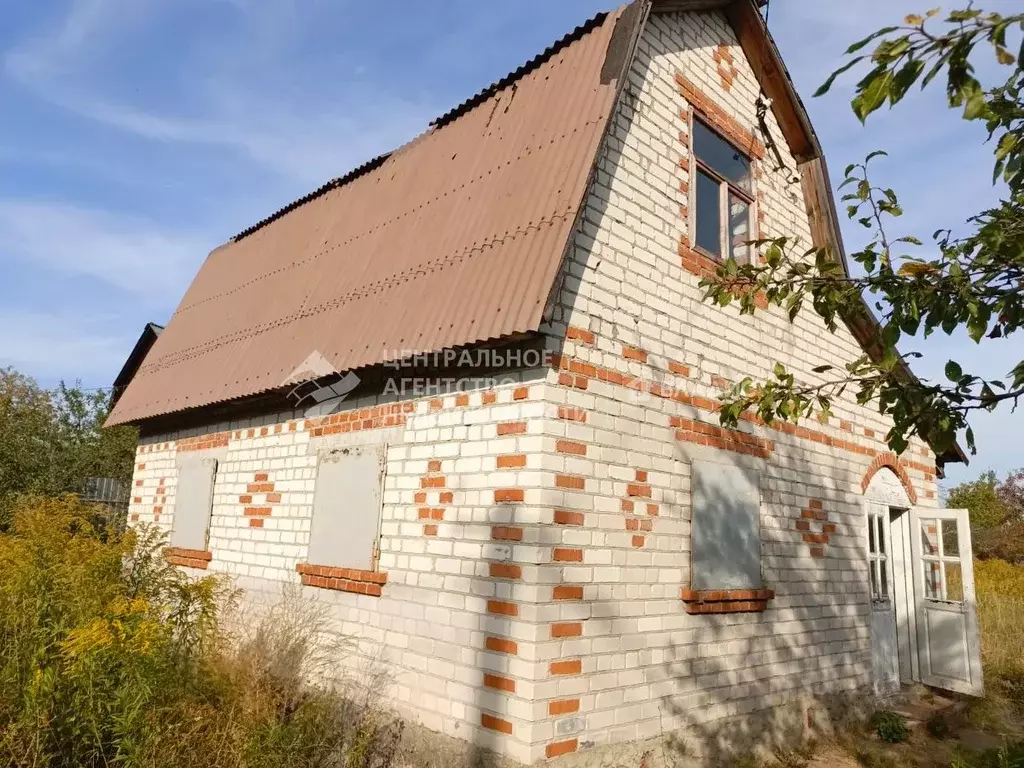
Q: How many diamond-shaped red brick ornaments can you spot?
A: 6